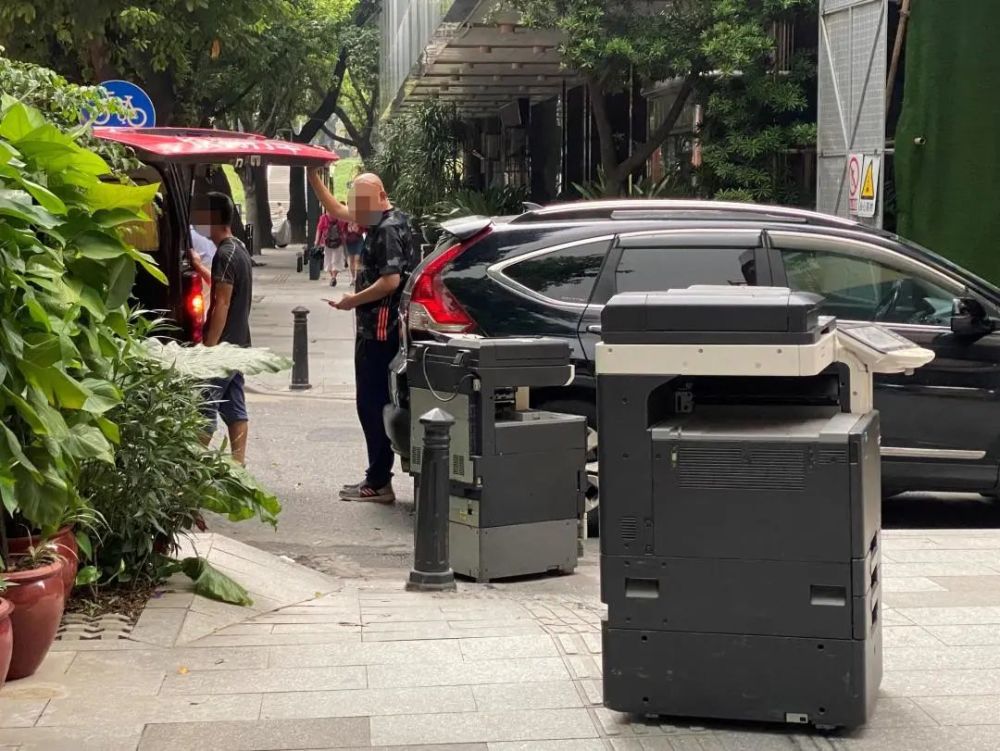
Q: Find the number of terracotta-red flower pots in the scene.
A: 3